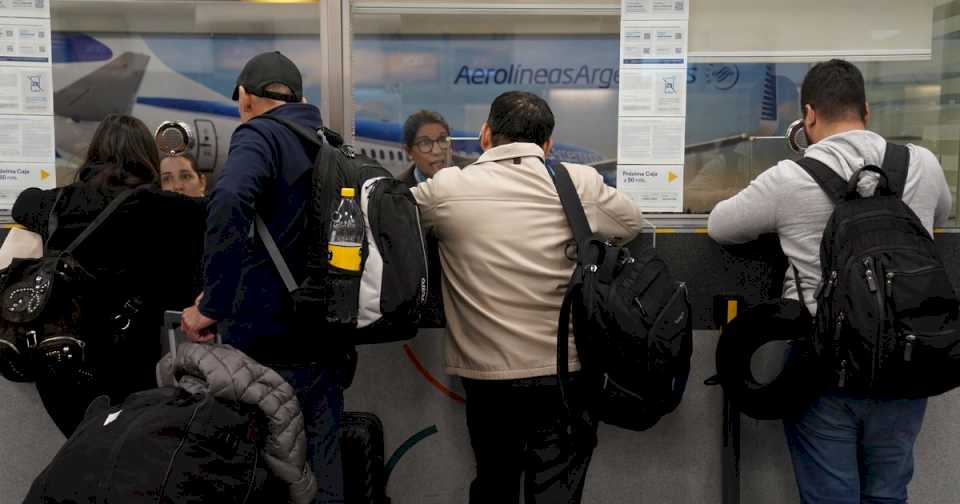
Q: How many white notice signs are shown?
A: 10